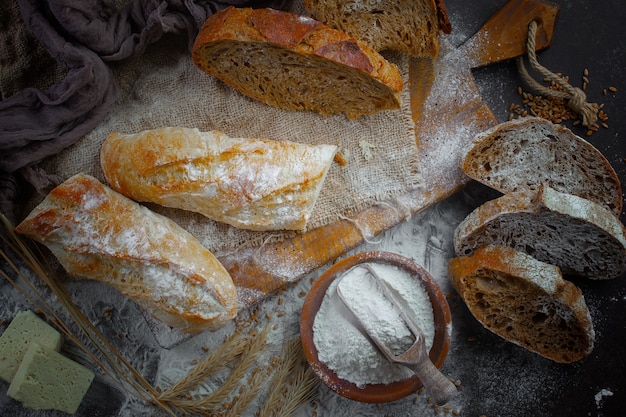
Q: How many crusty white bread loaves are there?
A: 2